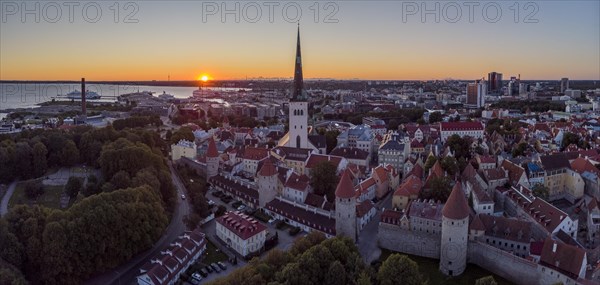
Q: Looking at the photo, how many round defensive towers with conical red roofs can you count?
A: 4